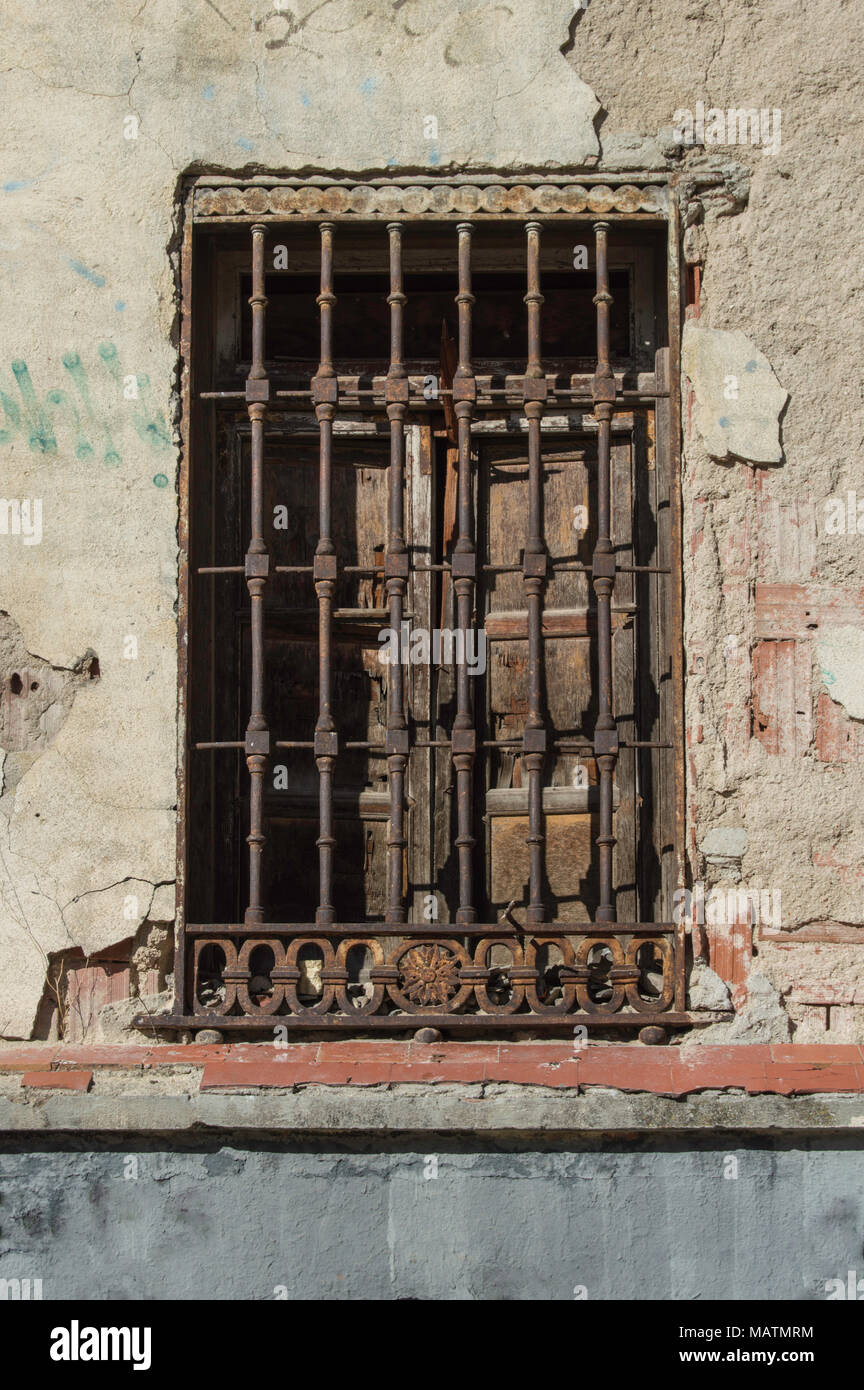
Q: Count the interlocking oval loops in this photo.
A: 8